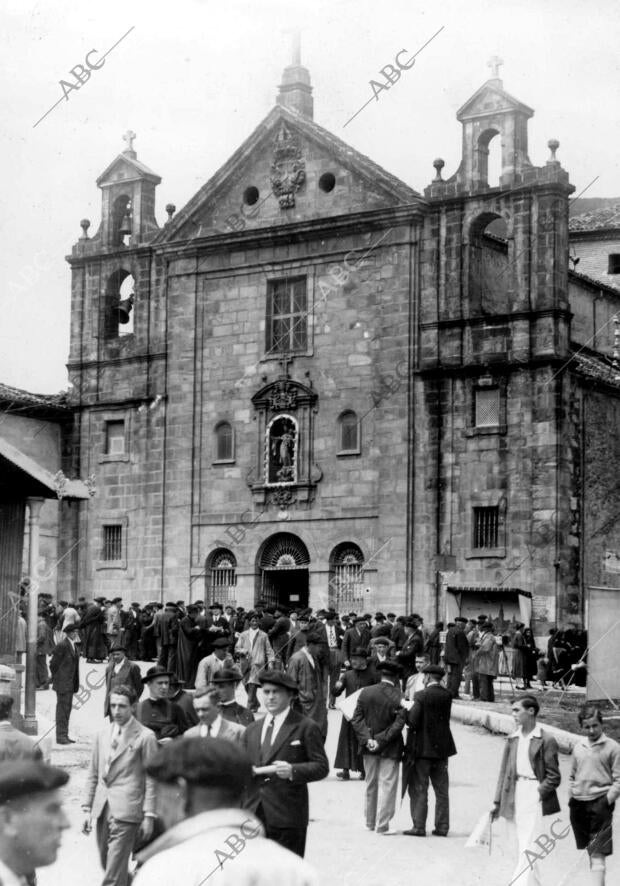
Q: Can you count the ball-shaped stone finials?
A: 4